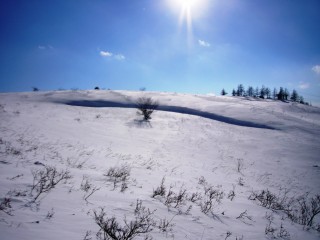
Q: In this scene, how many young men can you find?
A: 0